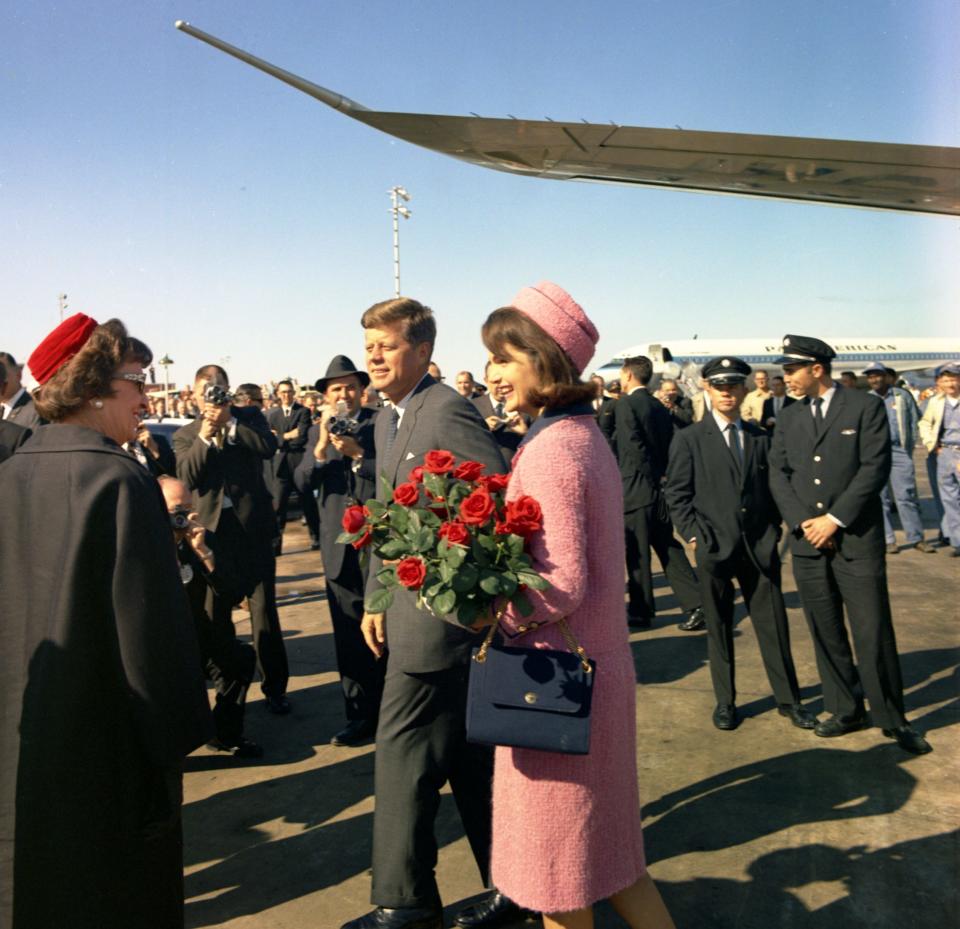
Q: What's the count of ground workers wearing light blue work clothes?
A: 2